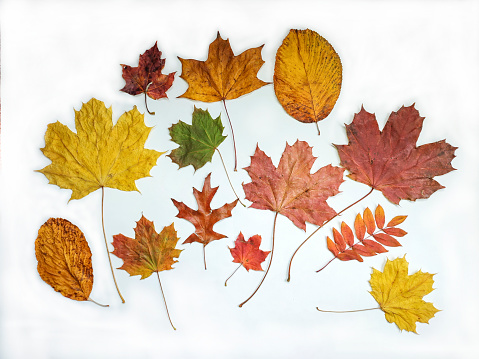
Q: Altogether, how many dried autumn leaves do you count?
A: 13